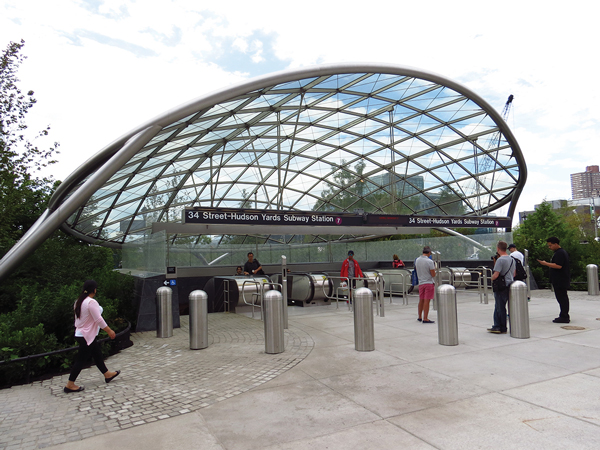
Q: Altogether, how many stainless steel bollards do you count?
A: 7